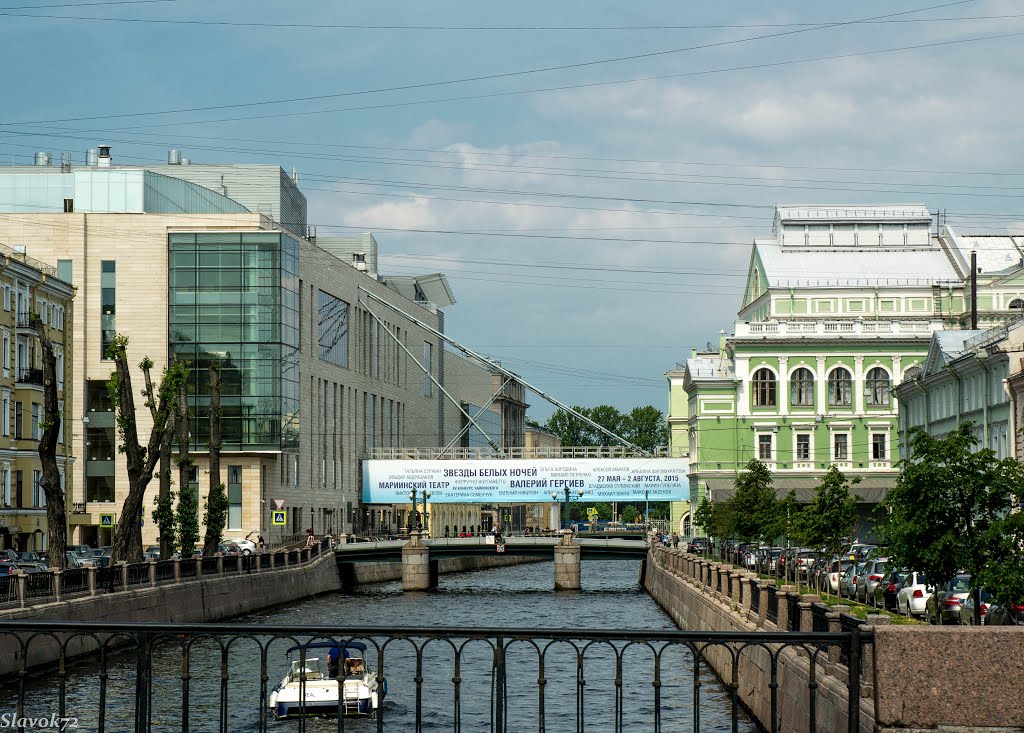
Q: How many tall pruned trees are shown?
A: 5